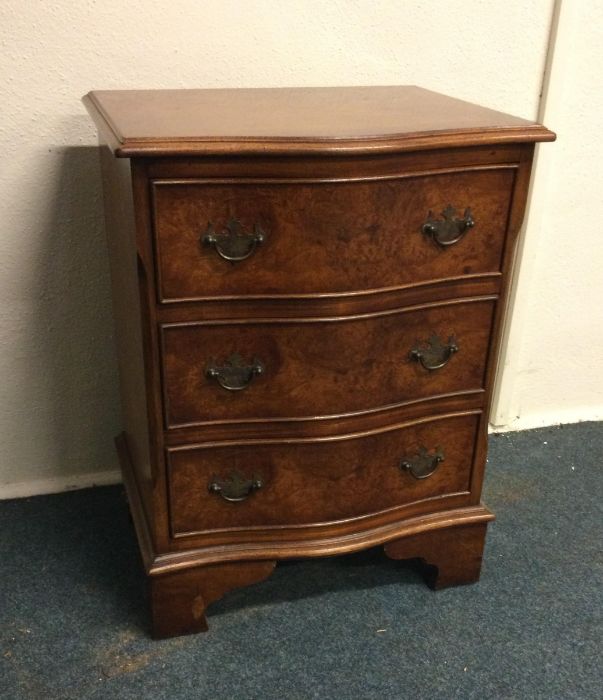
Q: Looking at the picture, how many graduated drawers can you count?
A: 3